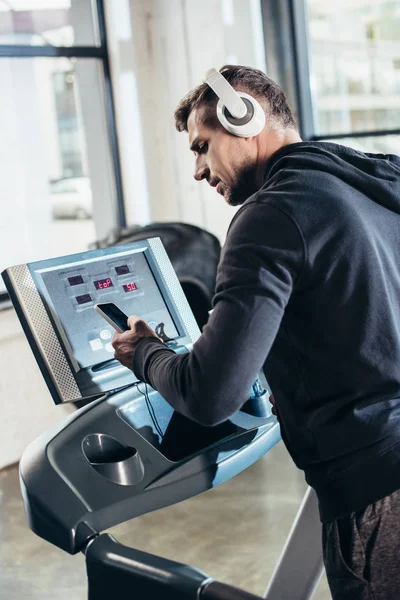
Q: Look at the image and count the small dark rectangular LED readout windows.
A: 5